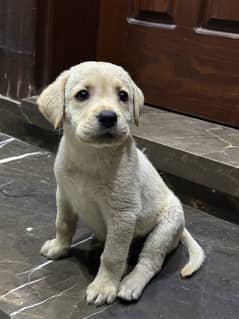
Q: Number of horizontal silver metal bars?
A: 2